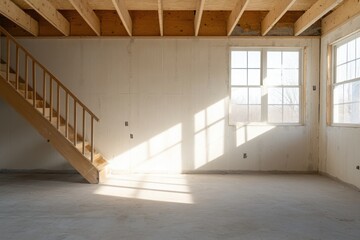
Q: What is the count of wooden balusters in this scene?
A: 11